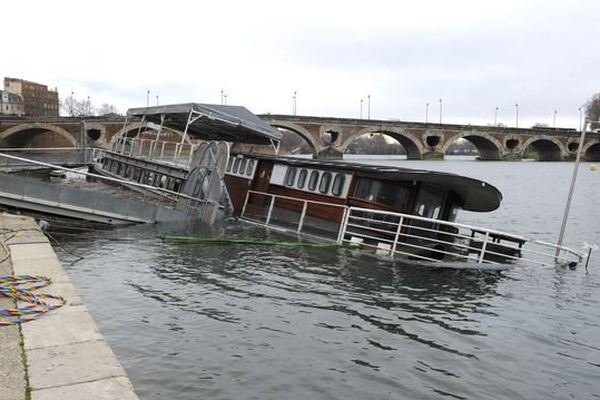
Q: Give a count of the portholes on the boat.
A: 9